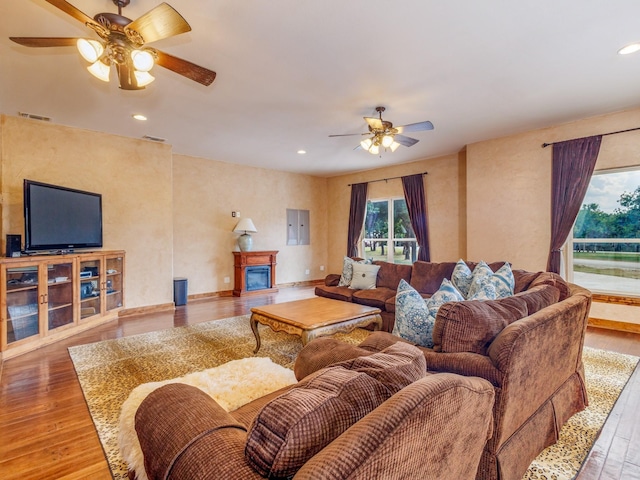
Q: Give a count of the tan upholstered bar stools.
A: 0